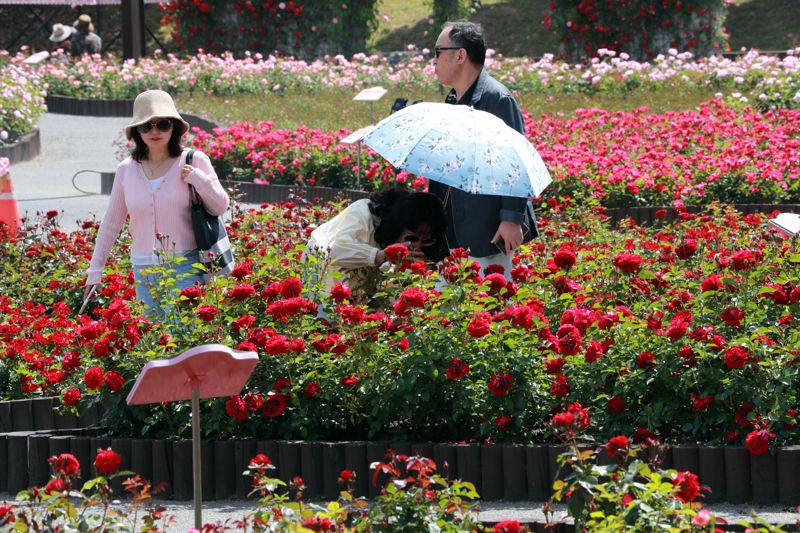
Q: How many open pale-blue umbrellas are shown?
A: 1